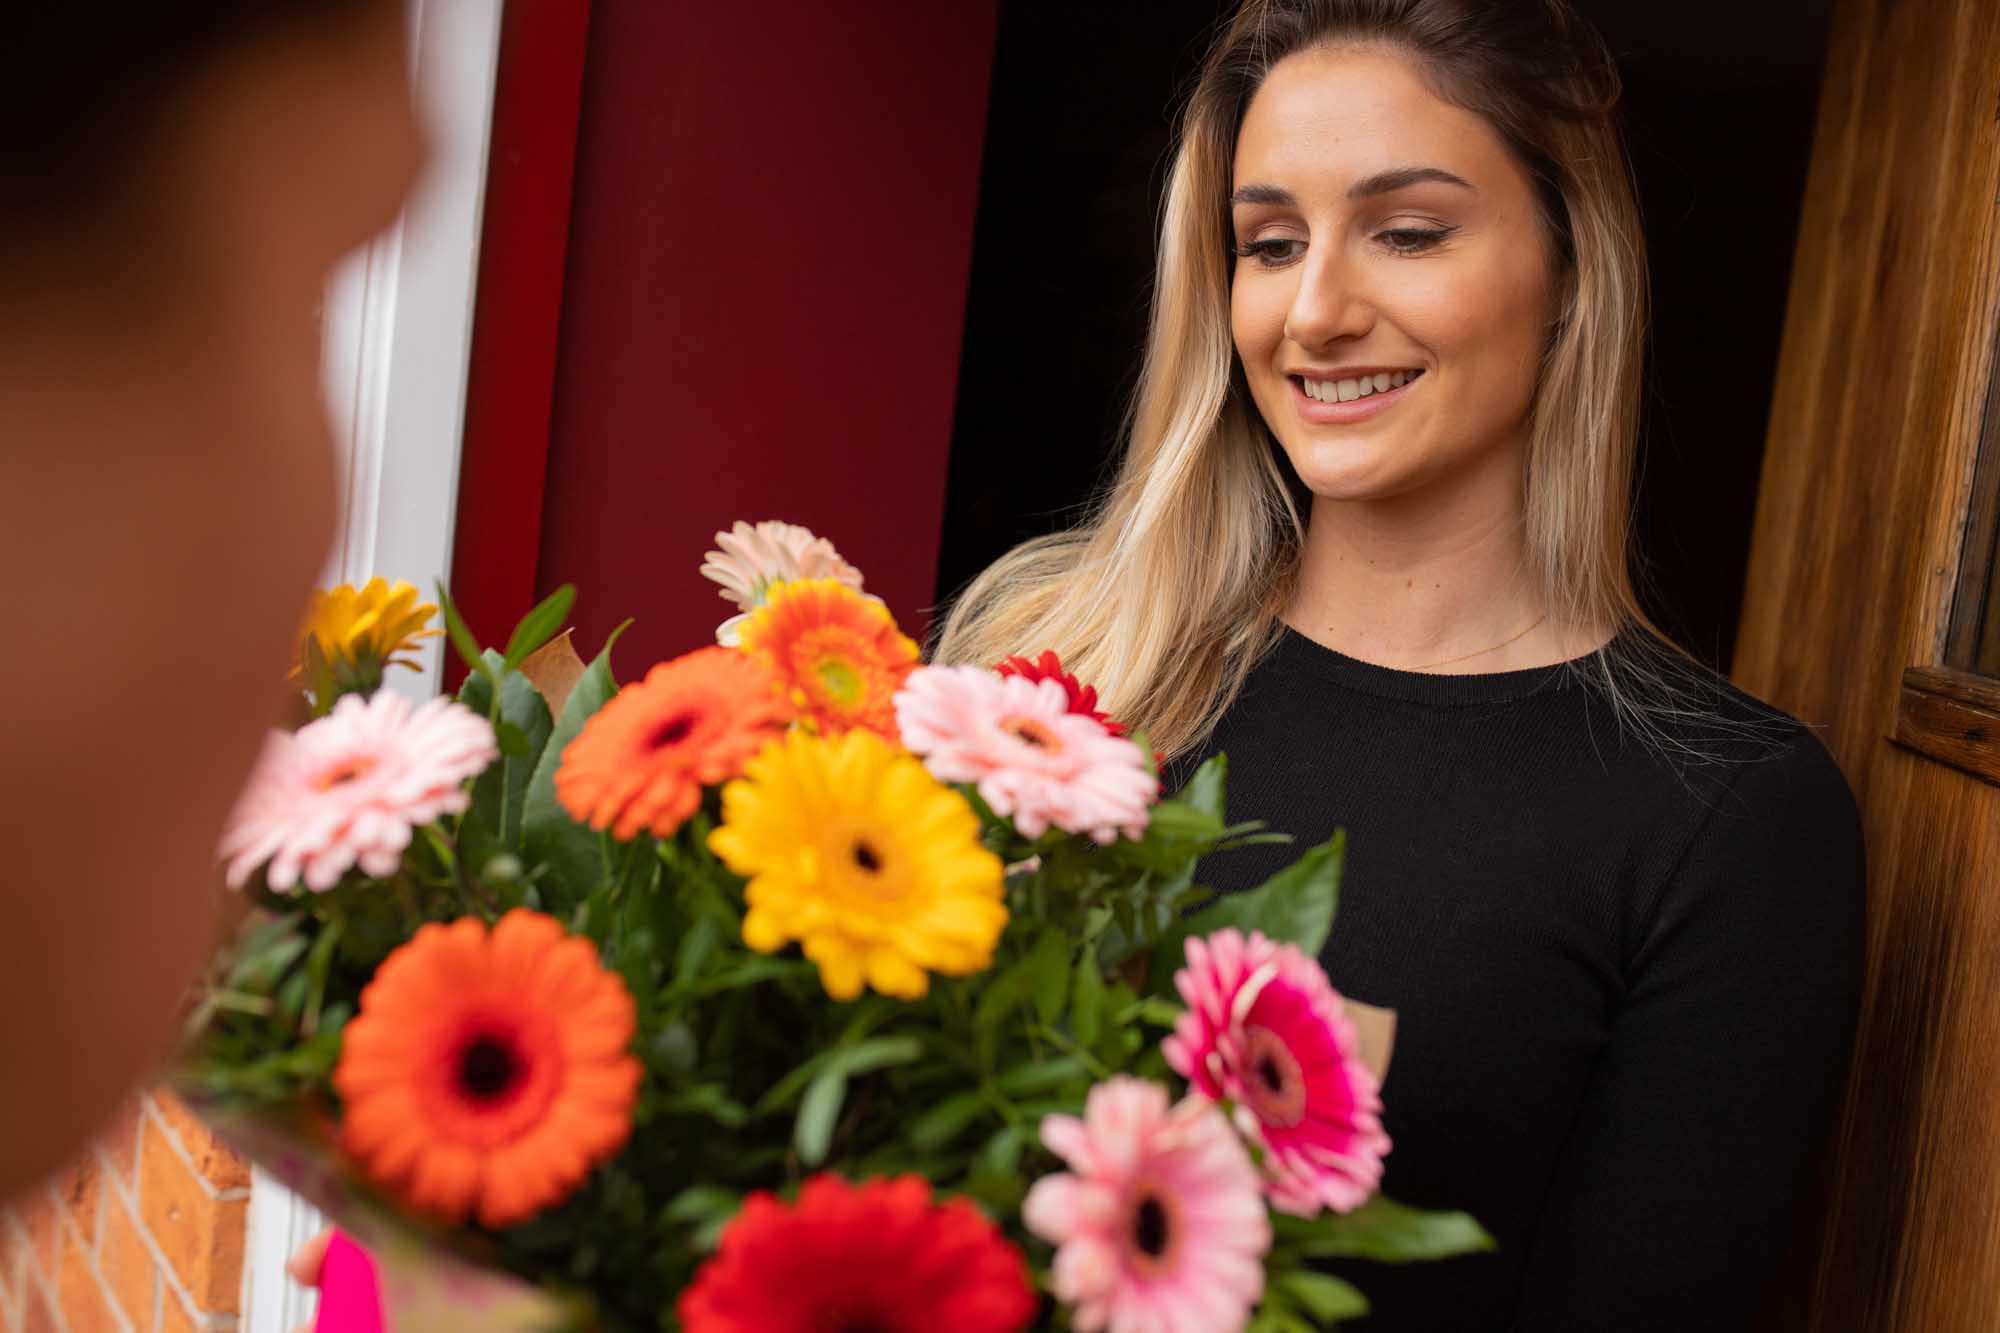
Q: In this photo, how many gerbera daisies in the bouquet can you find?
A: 12